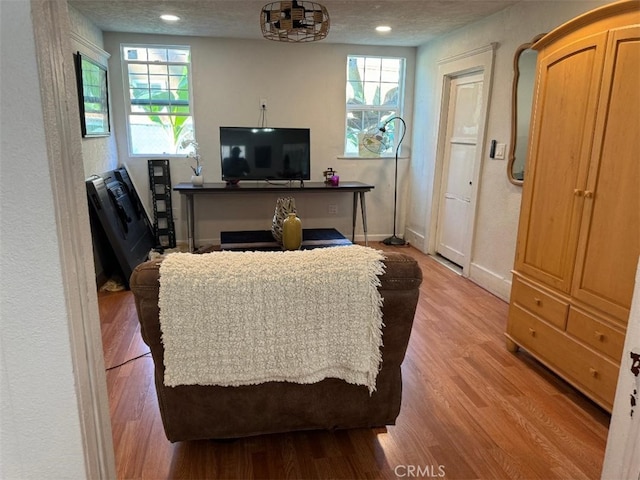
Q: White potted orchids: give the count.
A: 1